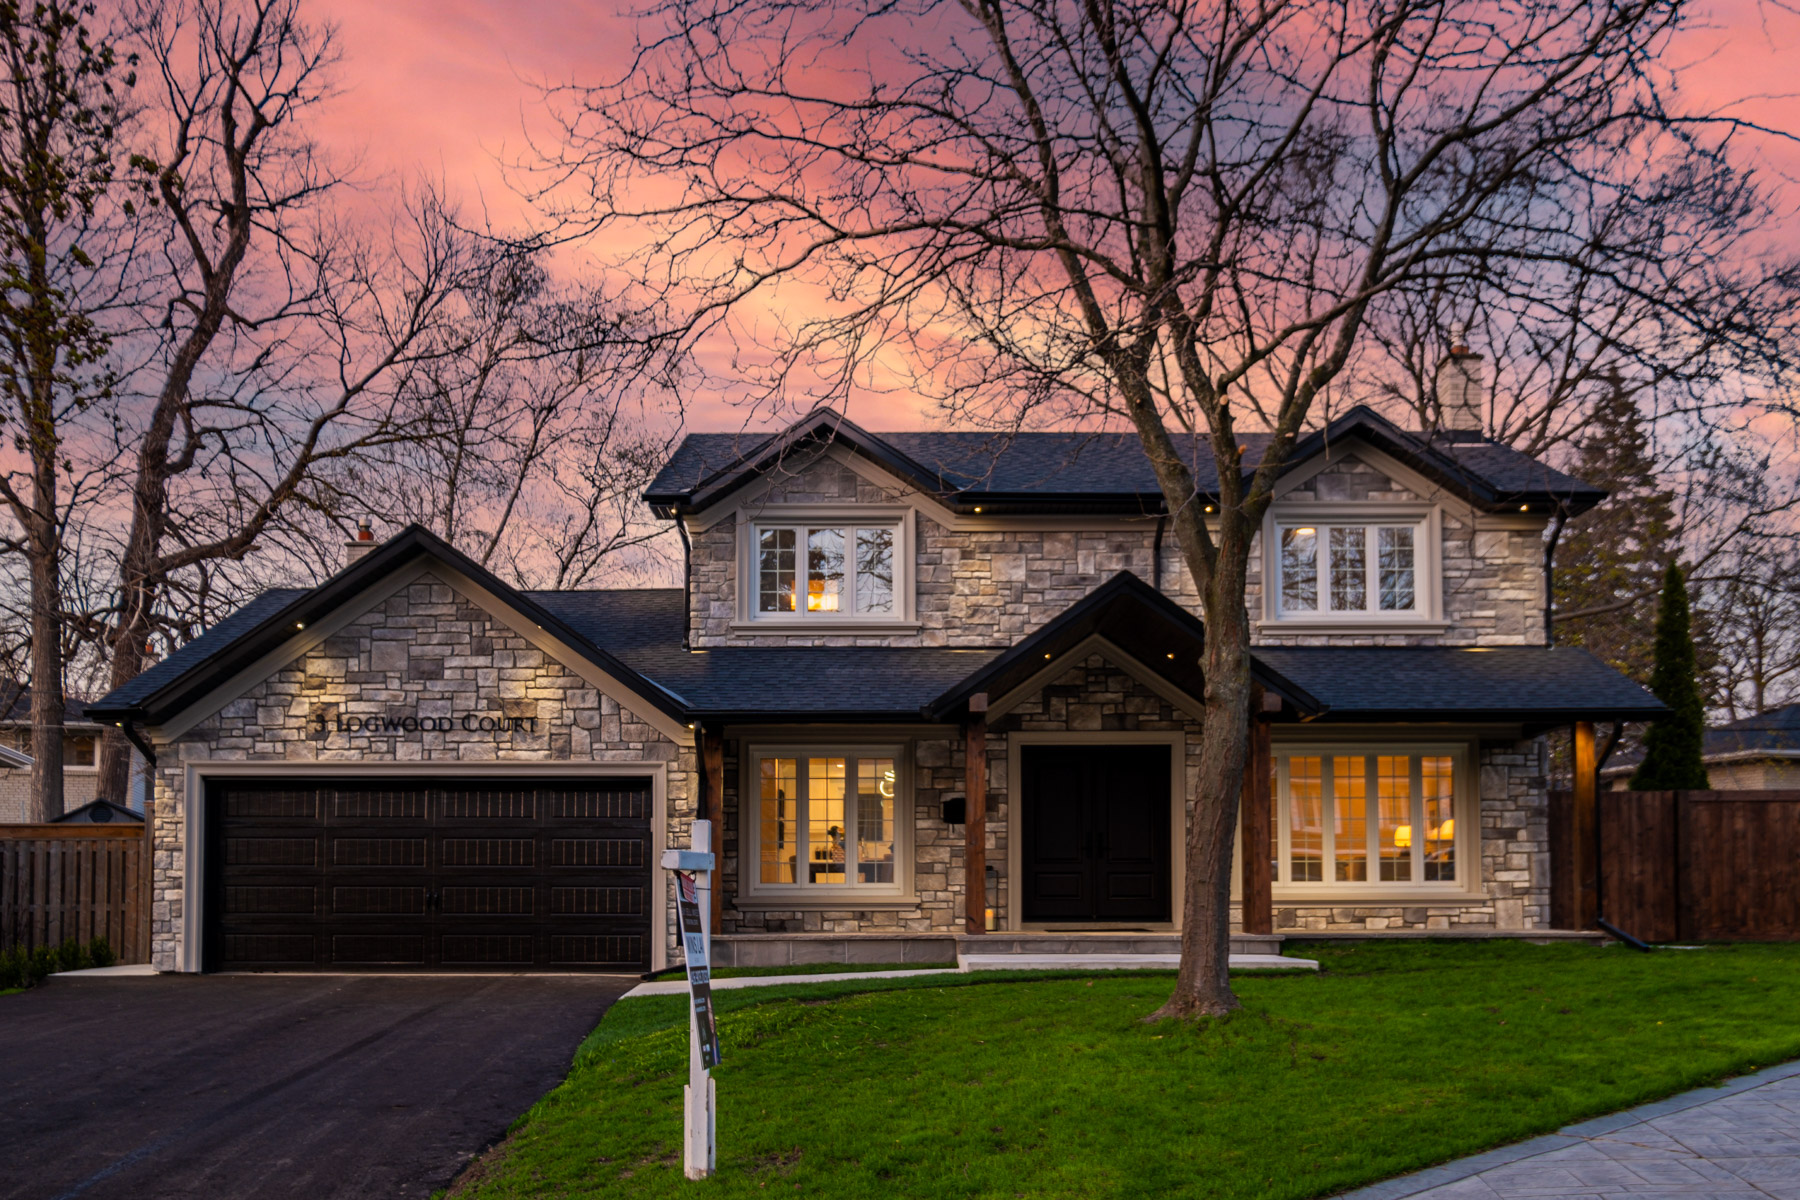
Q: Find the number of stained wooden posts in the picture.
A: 4